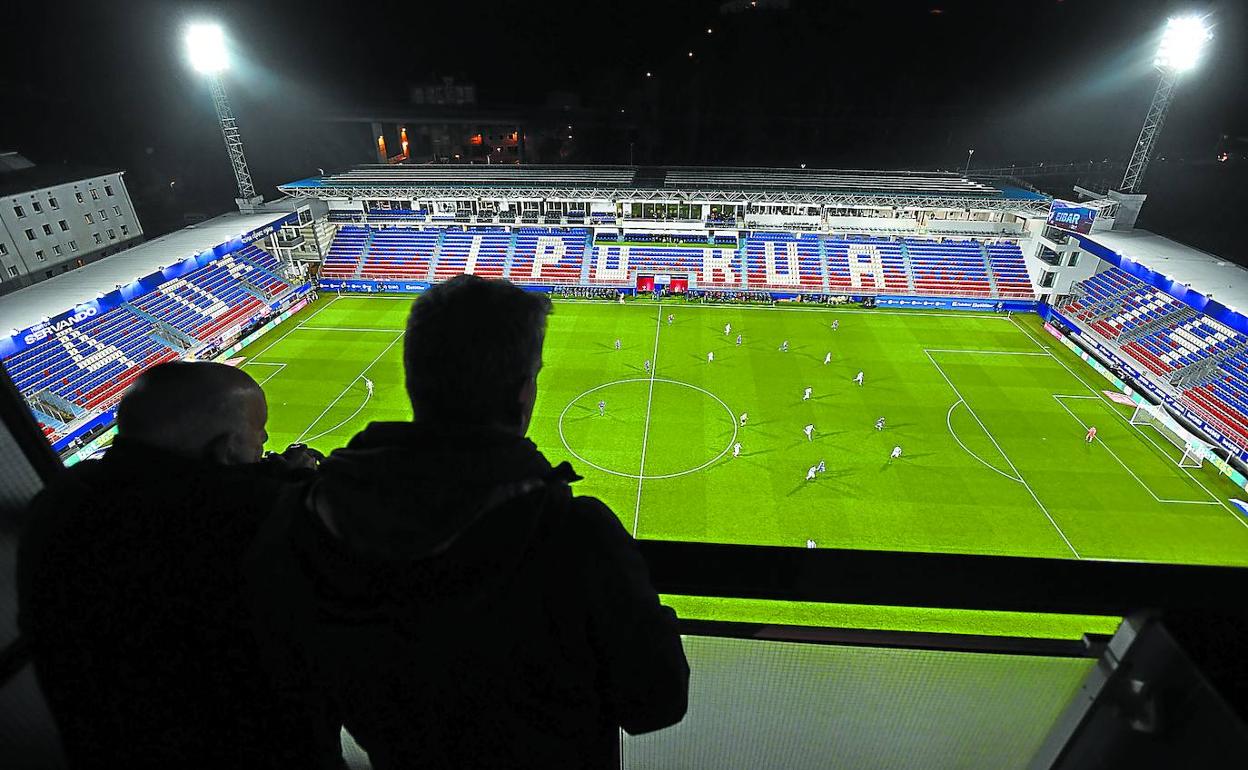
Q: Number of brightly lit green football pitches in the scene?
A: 1